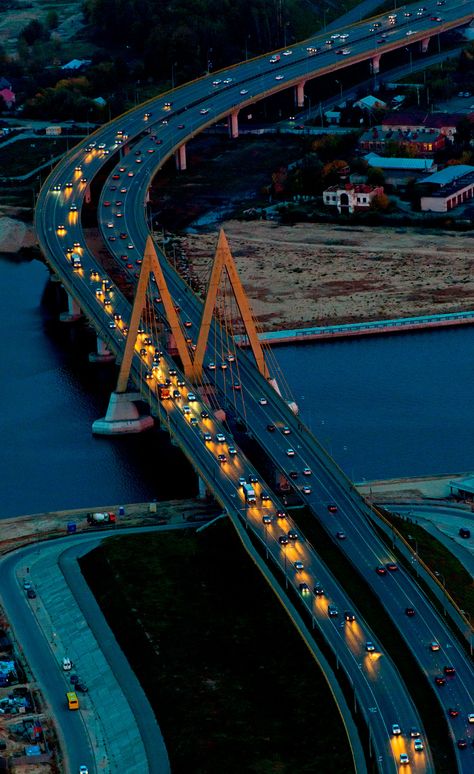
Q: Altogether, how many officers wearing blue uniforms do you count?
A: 0